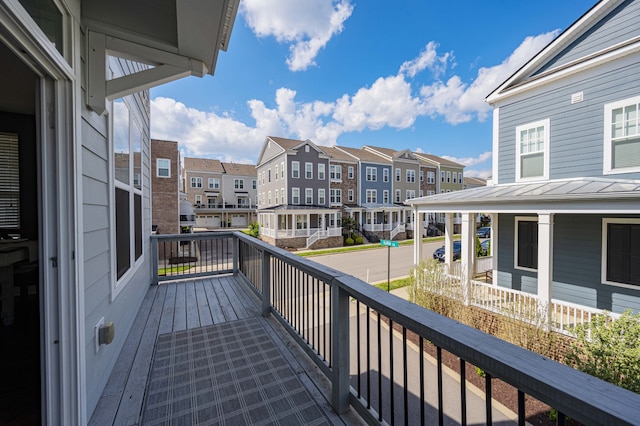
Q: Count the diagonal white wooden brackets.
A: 1